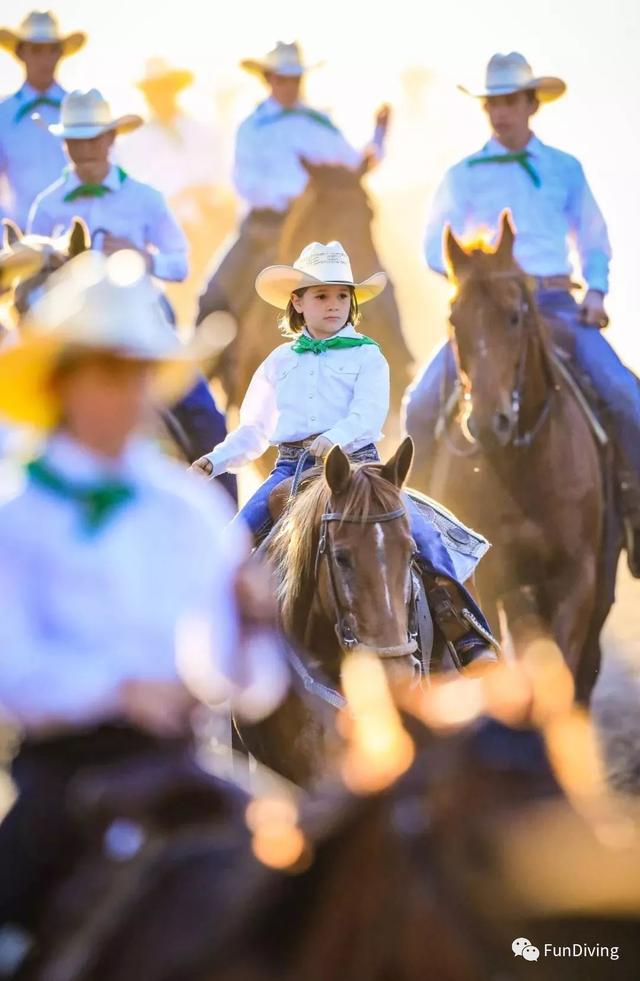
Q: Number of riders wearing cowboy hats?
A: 7